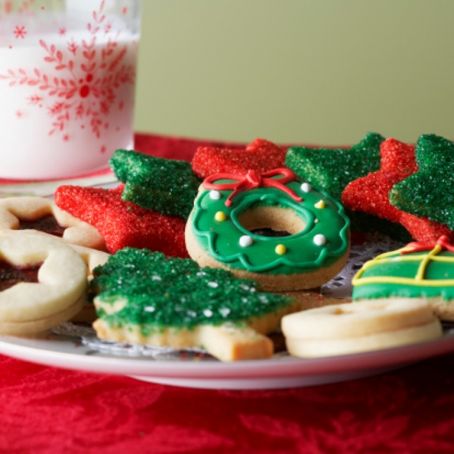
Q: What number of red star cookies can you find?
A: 3